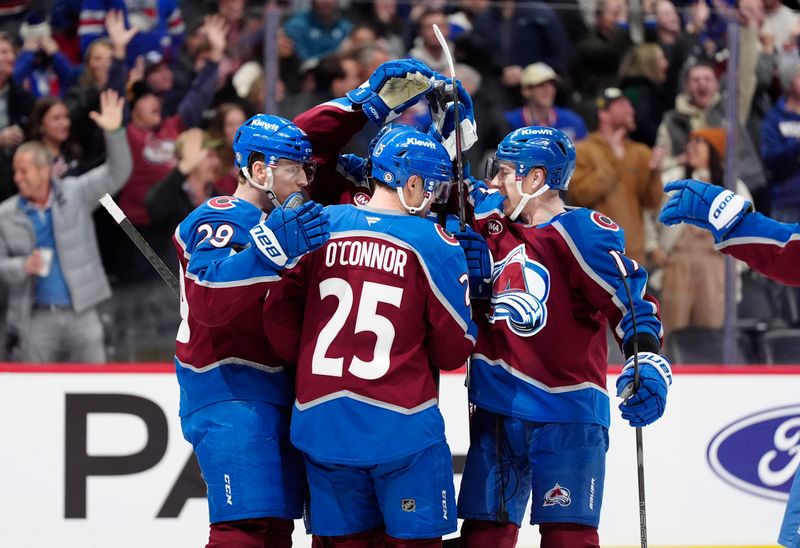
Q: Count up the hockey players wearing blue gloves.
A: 5